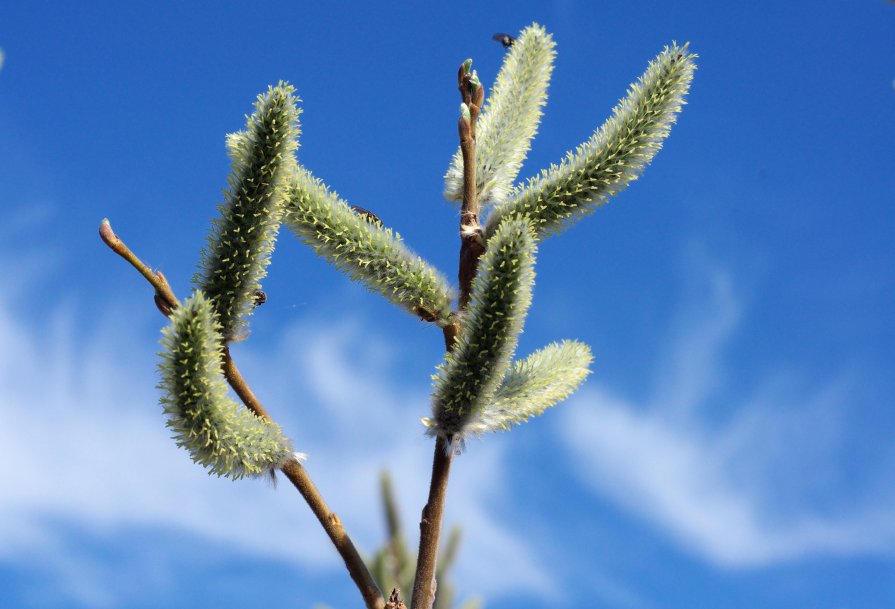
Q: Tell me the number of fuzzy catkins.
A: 7